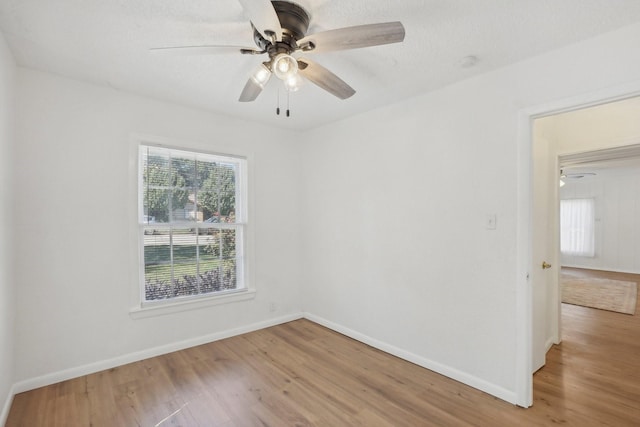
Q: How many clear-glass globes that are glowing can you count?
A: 3